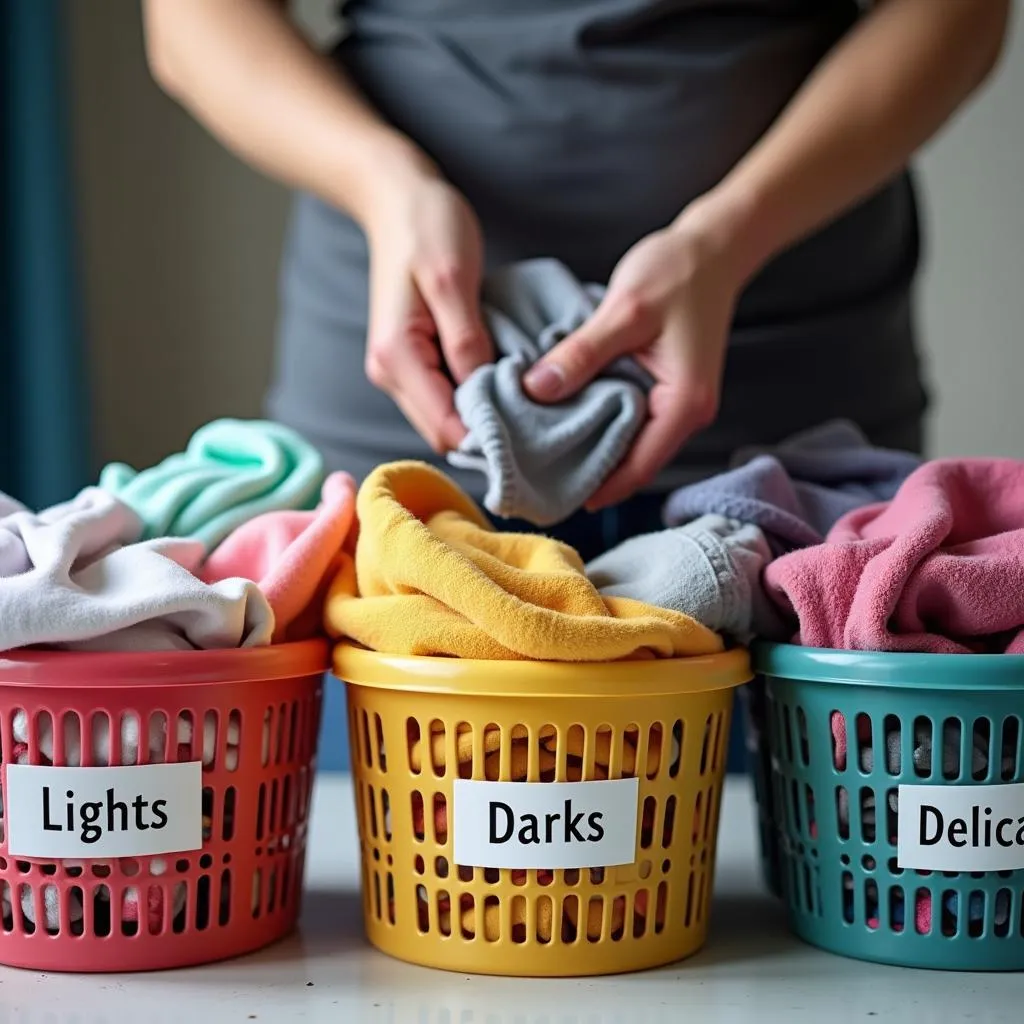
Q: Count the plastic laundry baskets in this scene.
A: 3